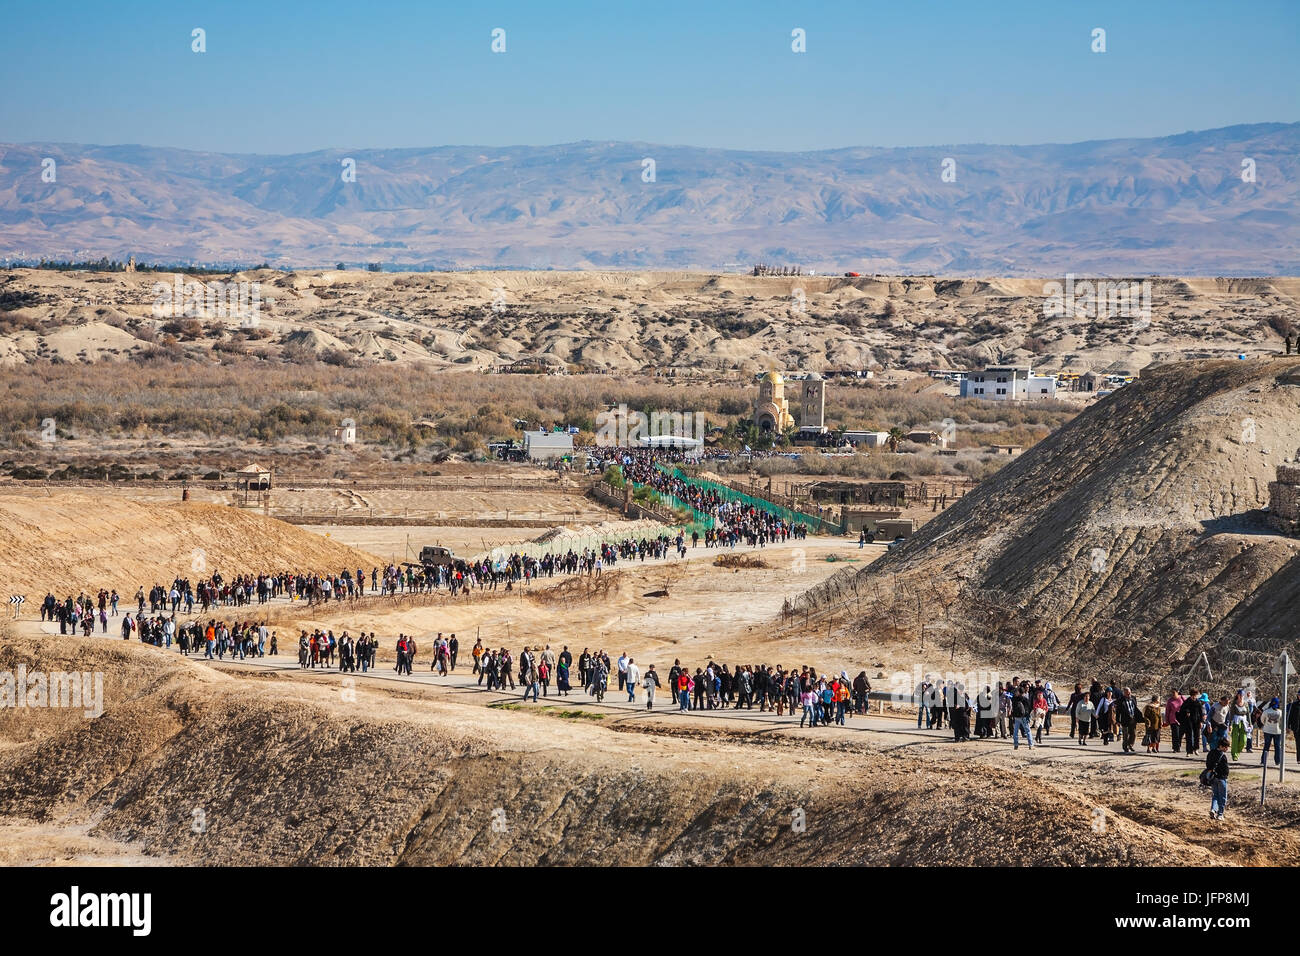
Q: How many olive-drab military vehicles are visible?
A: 2